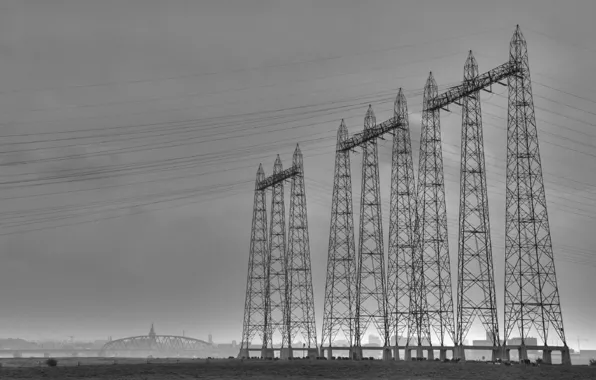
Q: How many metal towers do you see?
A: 9